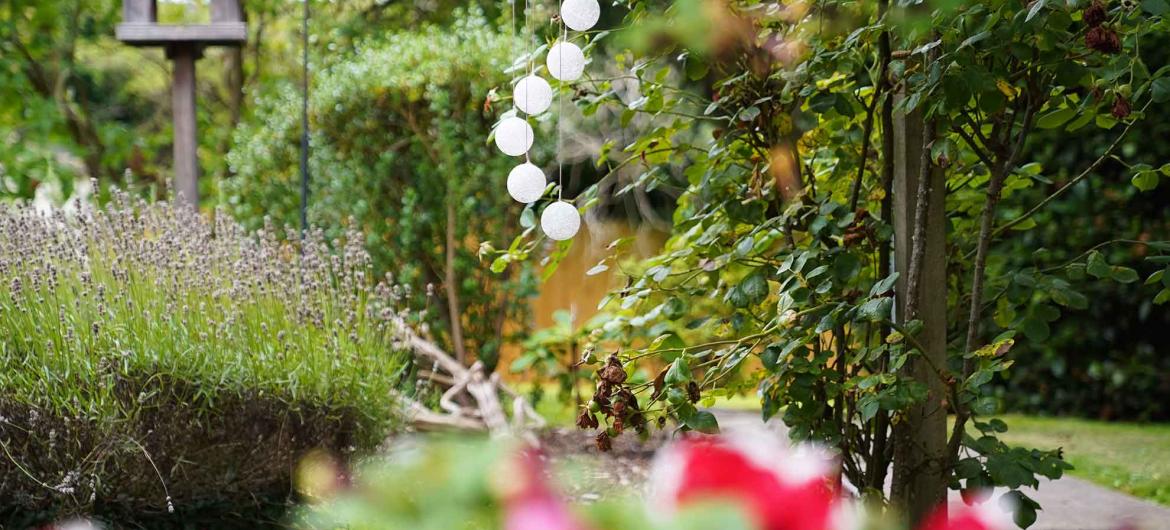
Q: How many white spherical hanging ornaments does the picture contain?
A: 6